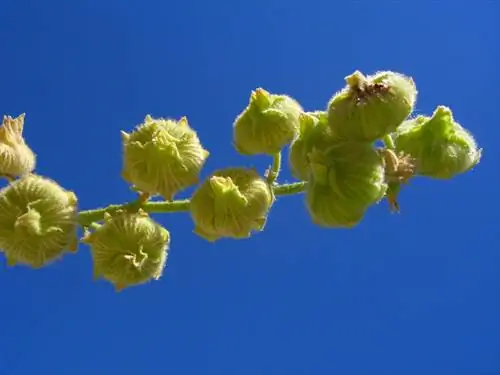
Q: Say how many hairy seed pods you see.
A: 10